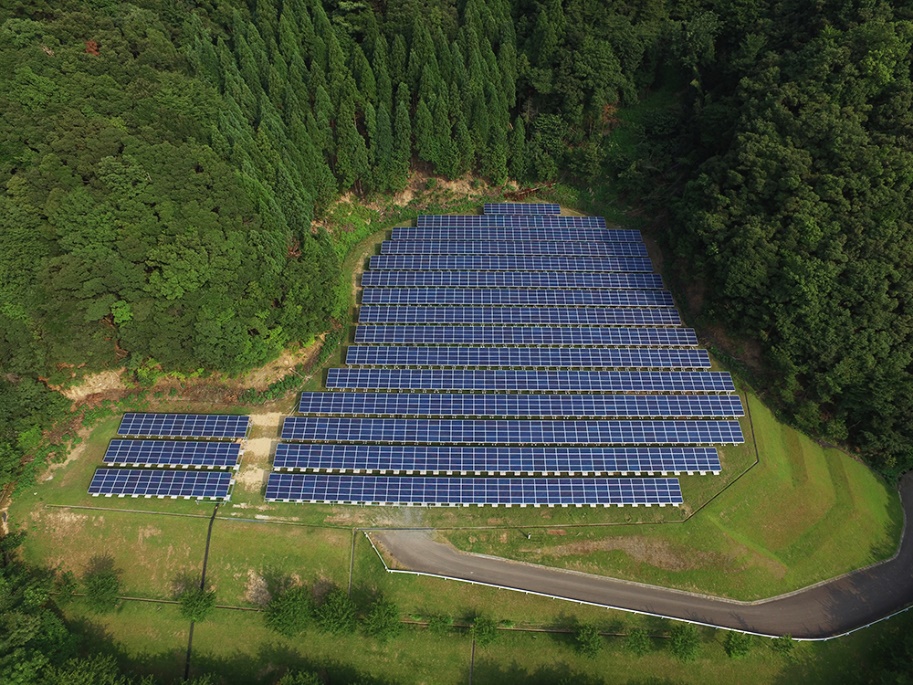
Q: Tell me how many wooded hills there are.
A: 2